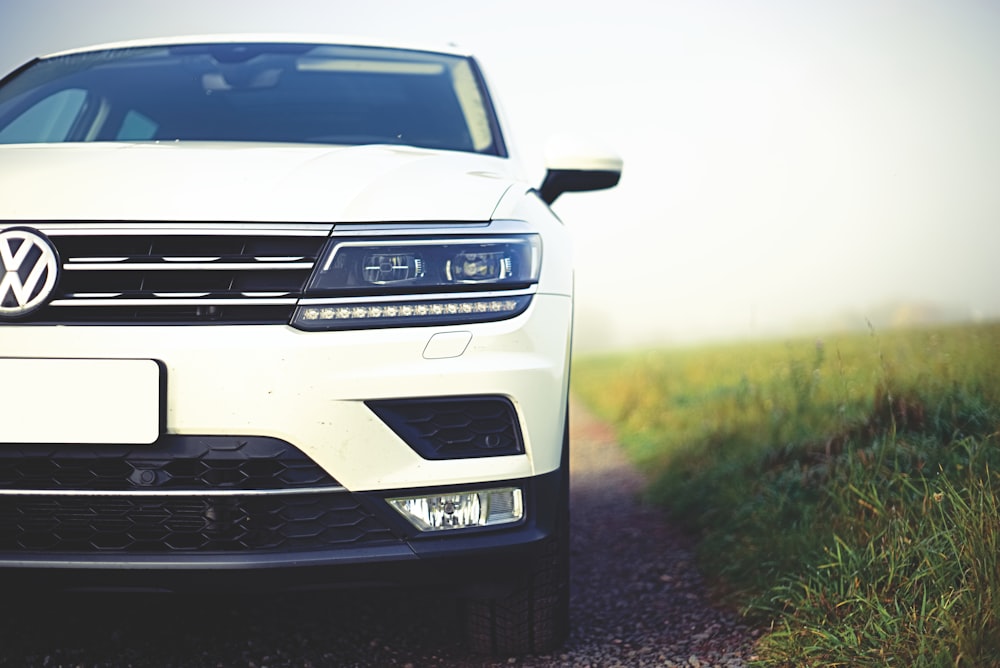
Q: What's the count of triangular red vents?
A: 0